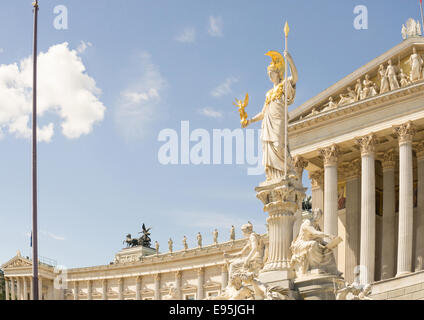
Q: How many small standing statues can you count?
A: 6